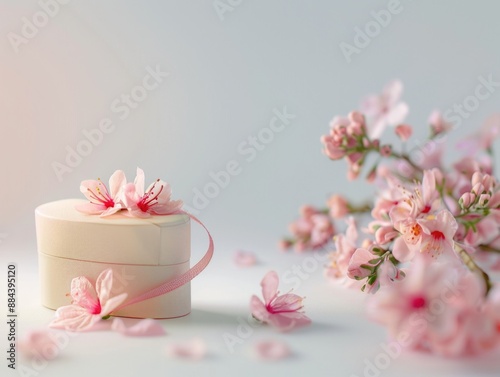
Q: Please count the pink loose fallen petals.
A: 5